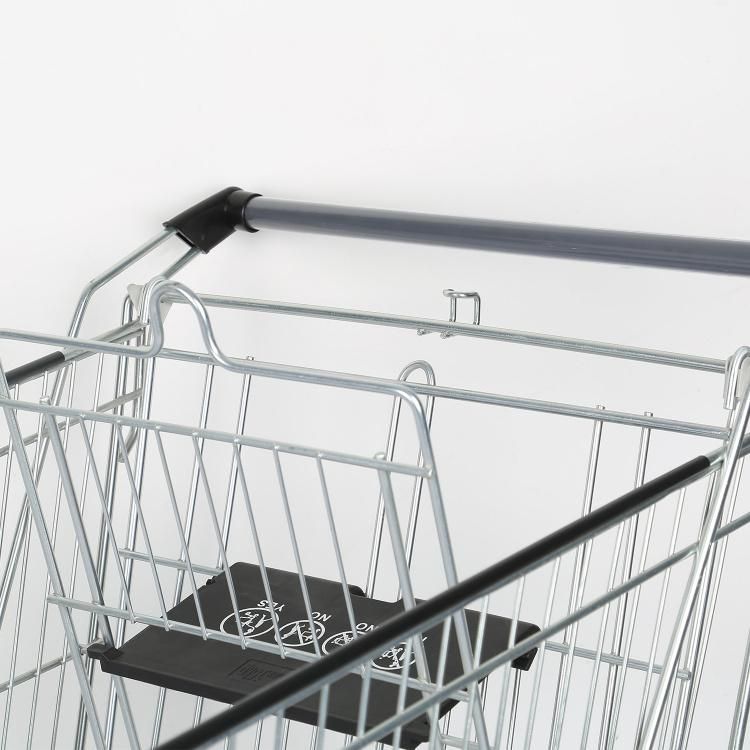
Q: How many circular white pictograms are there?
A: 4